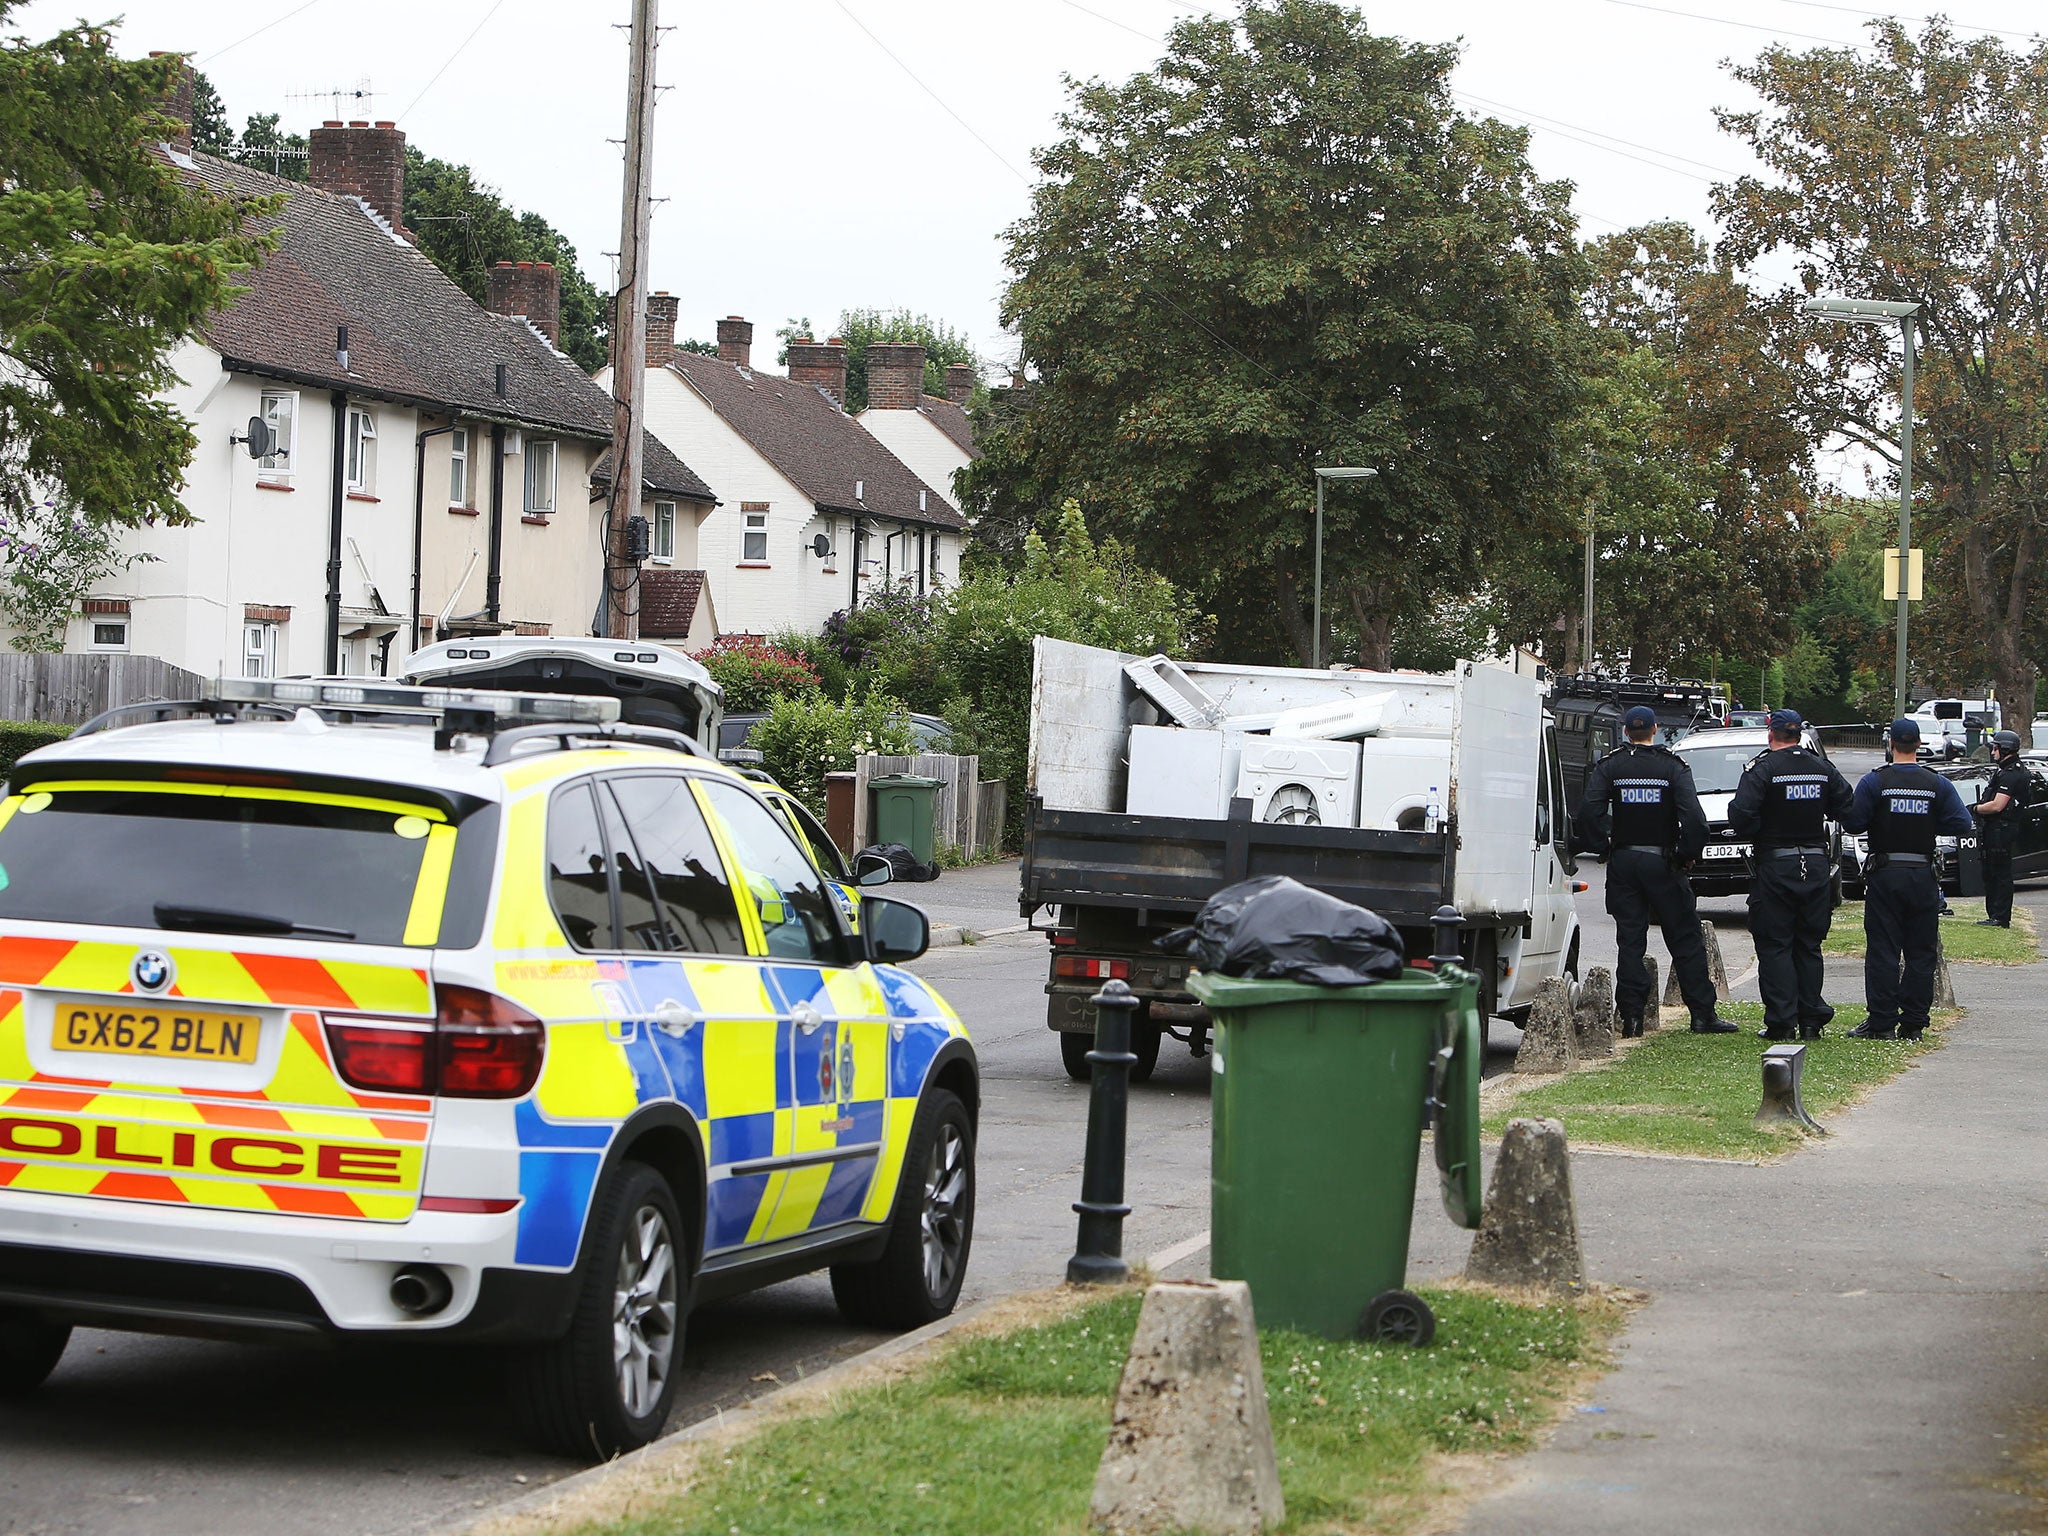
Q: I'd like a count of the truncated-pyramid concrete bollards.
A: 7